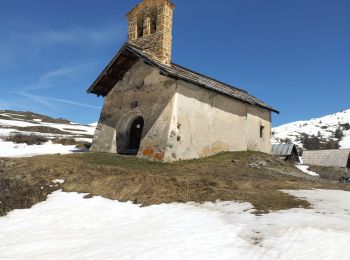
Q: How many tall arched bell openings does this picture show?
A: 2